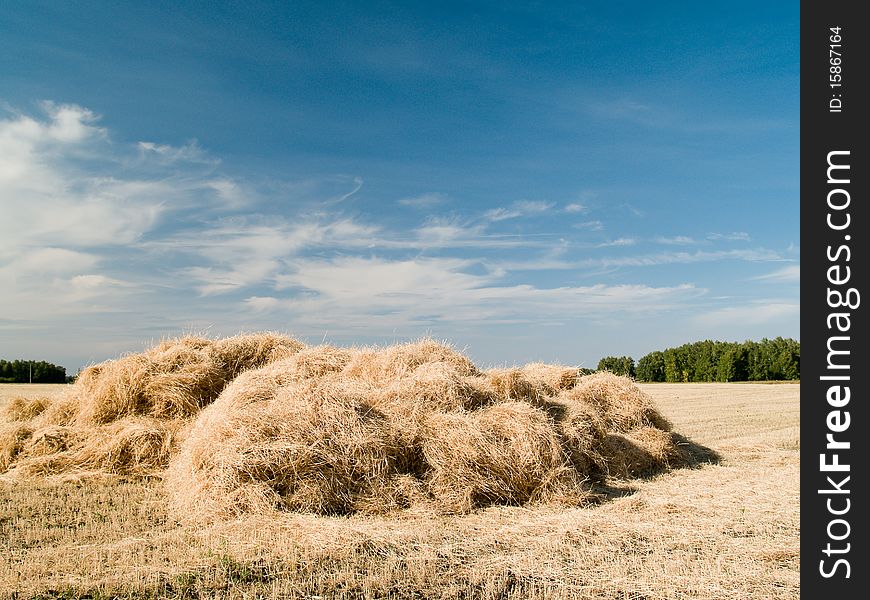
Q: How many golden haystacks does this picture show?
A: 2